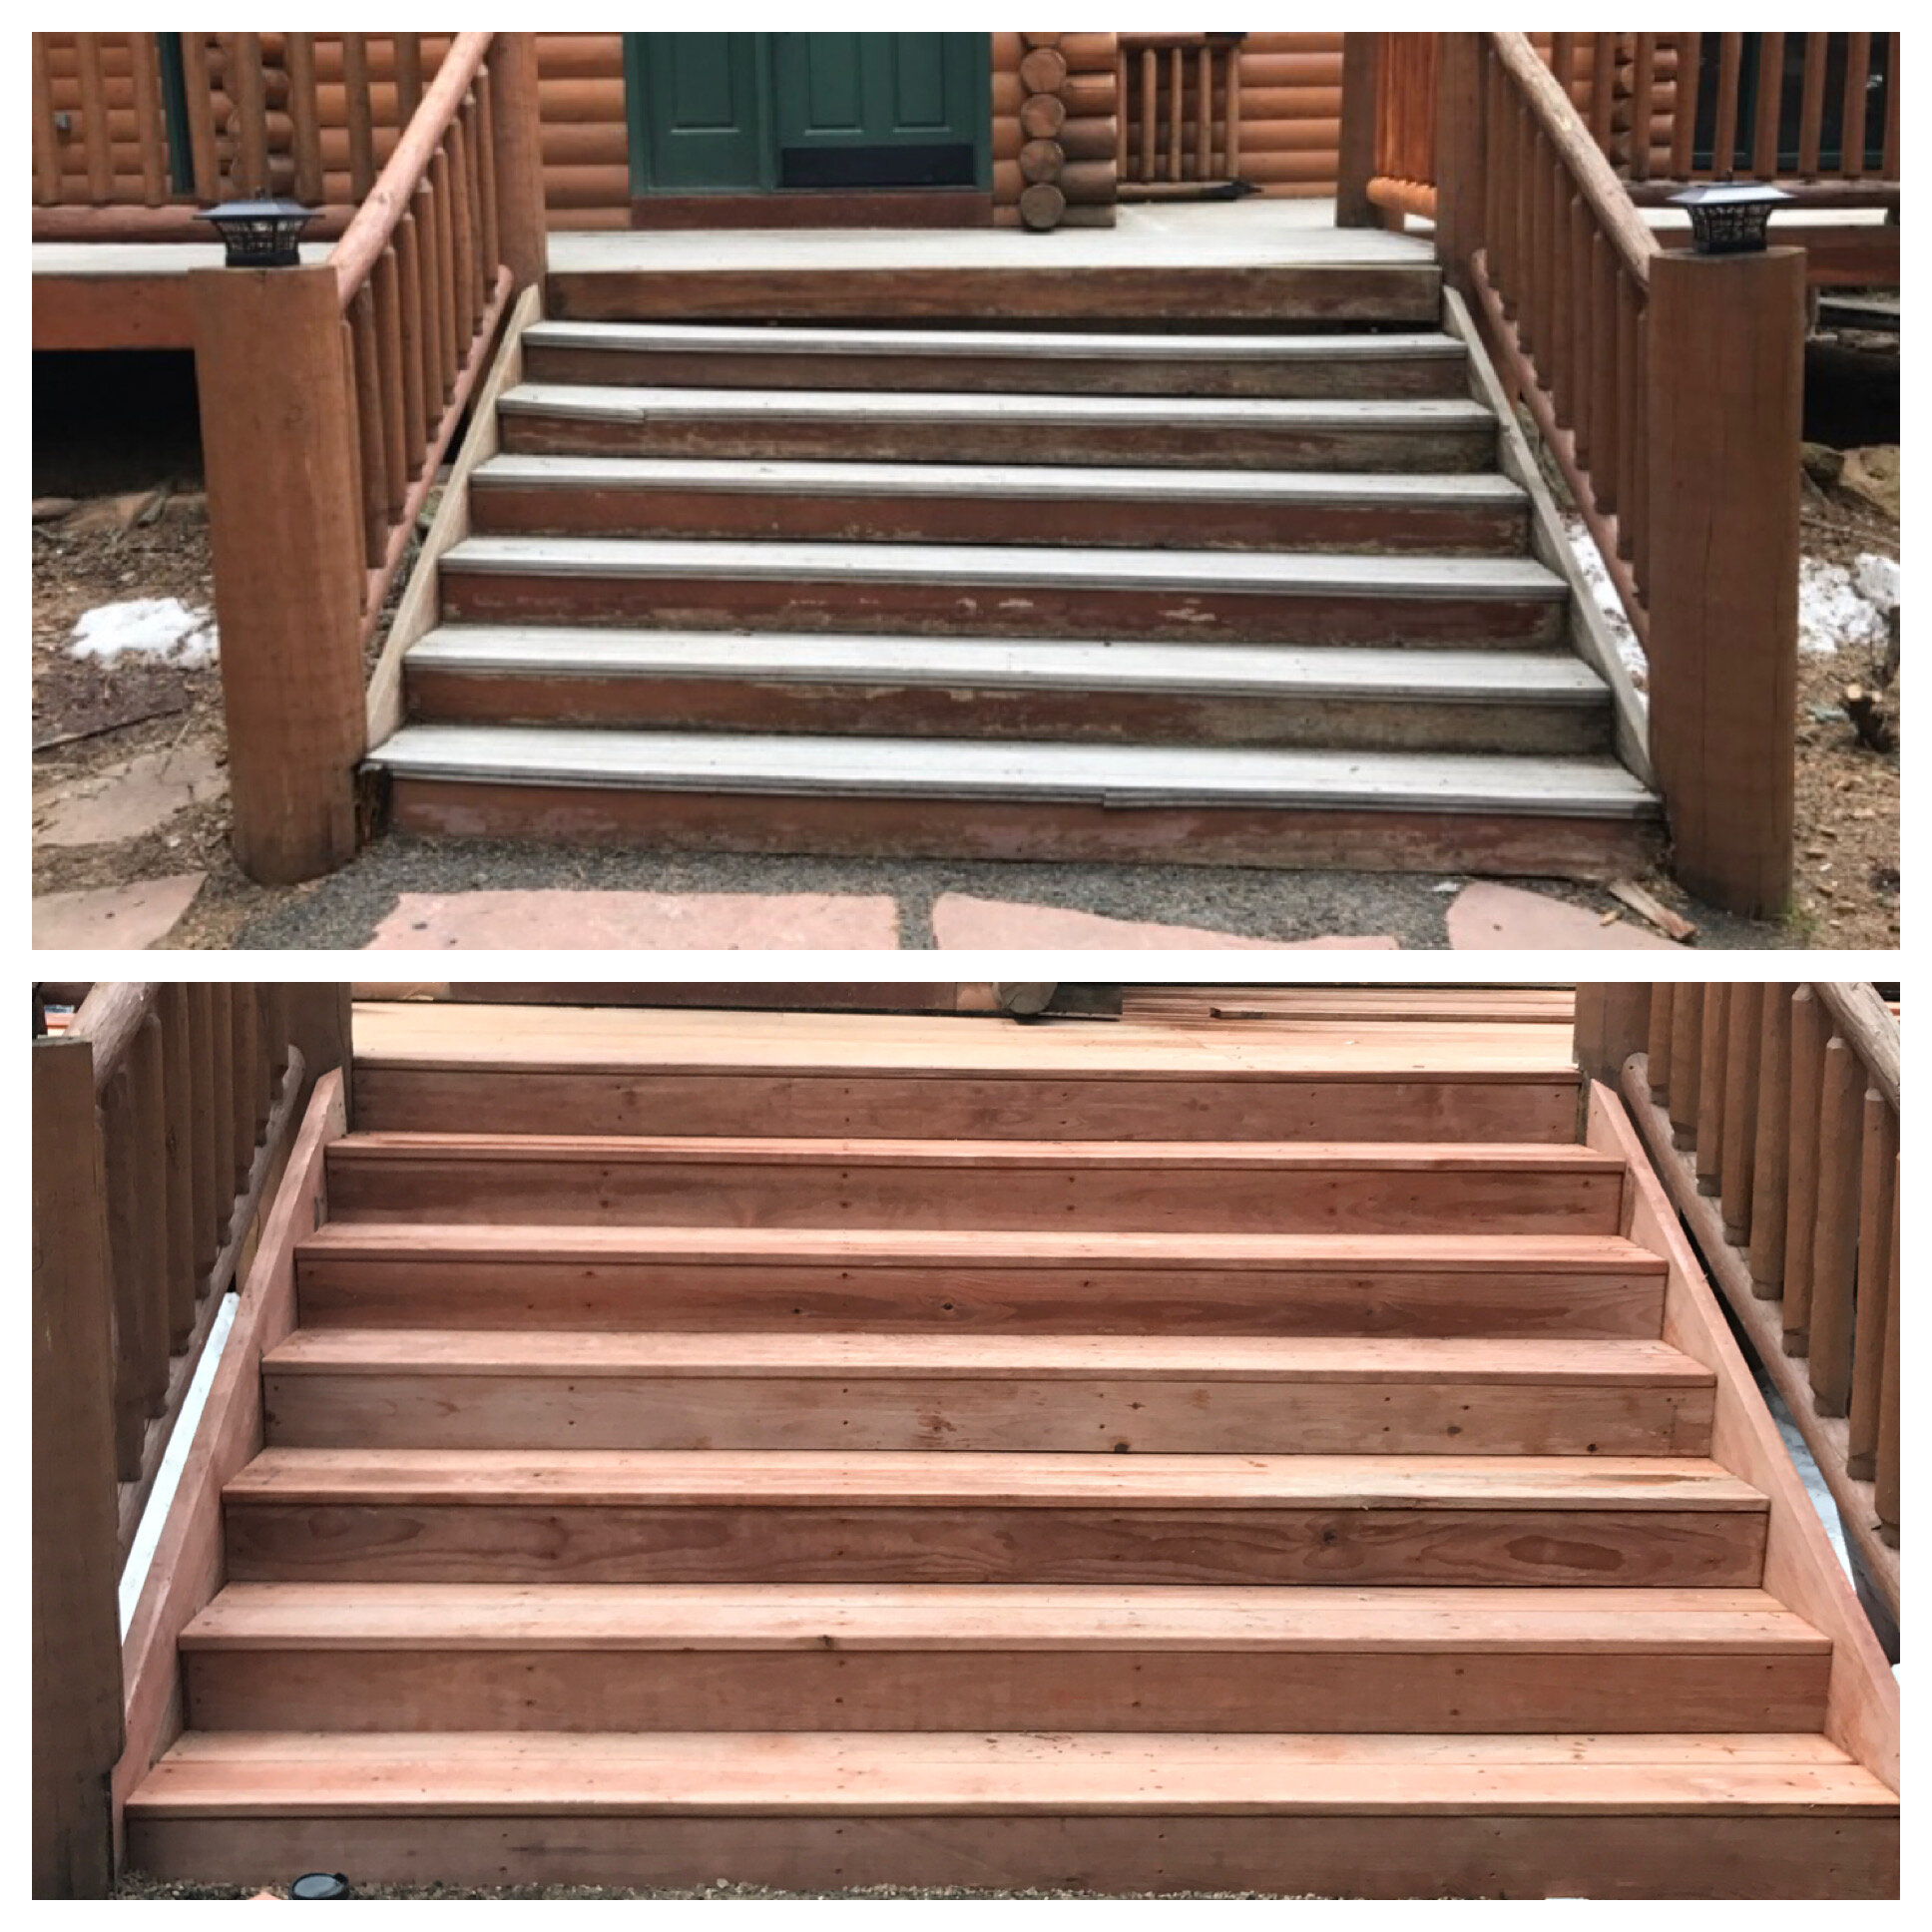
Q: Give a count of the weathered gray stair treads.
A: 6